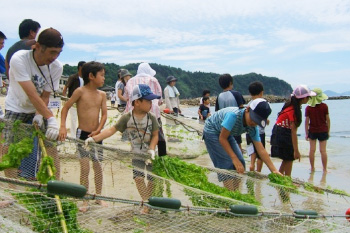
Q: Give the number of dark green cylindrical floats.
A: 4